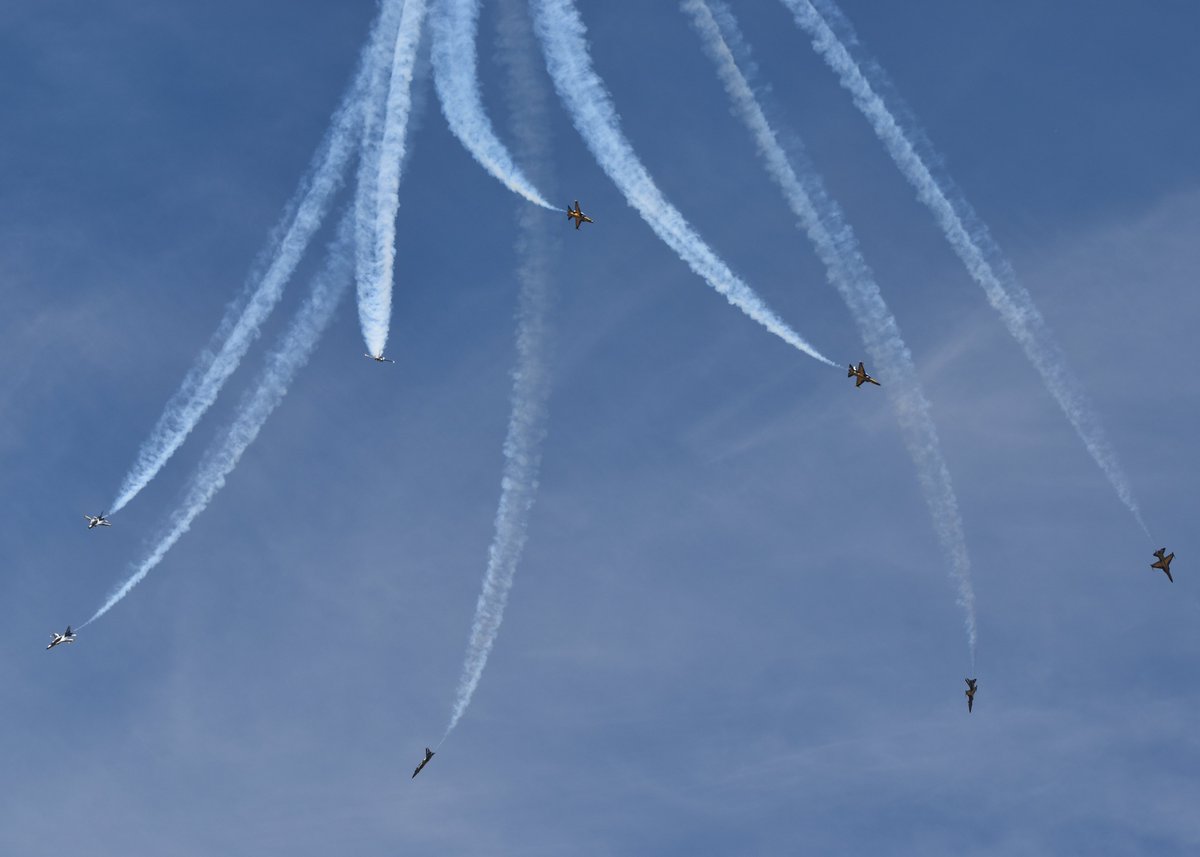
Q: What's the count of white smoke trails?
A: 8